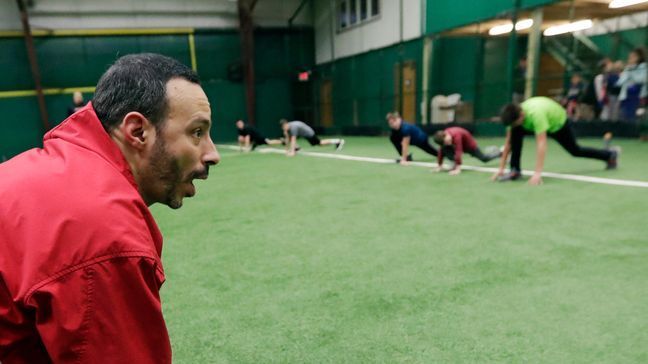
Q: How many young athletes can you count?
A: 5